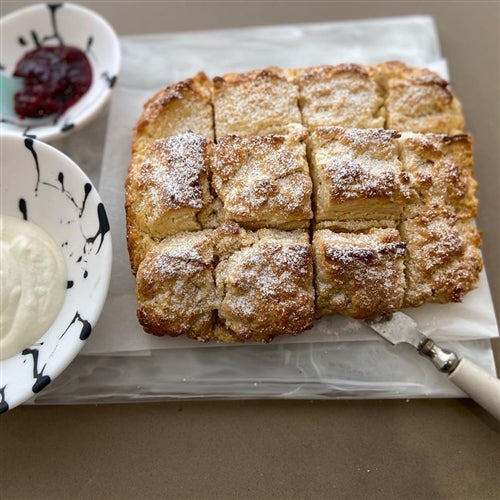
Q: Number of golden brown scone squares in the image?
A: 12